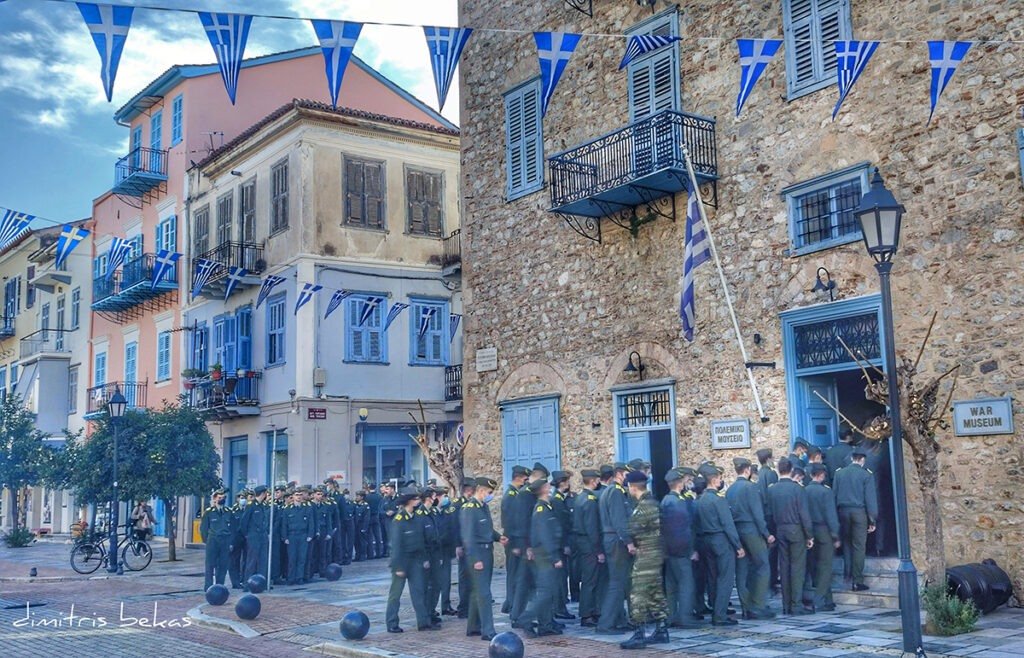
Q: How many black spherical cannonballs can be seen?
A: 6